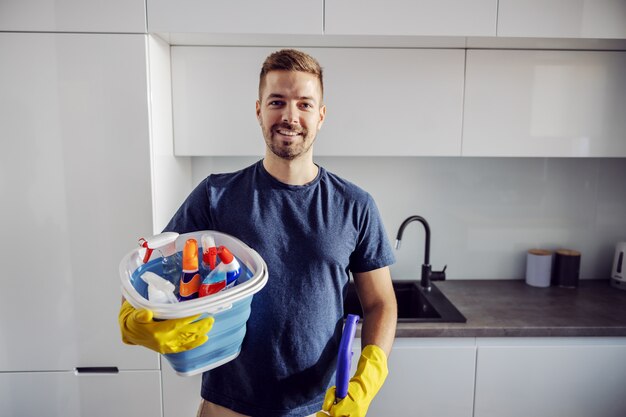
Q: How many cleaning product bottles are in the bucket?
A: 5